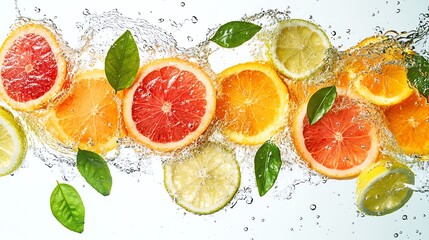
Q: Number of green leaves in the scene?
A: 7